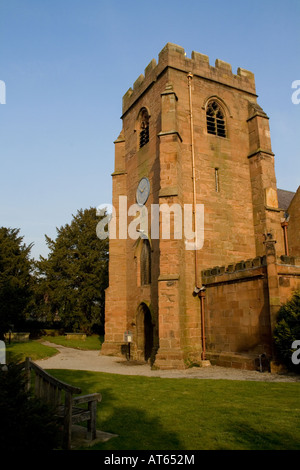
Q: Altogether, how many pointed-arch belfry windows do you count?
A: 2